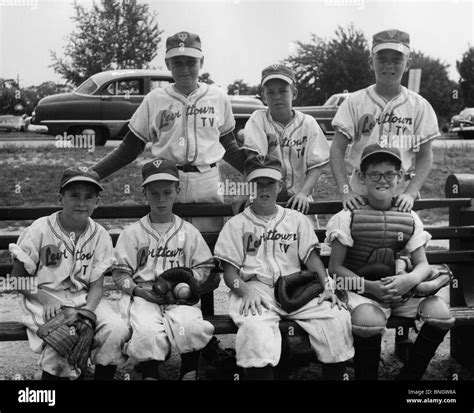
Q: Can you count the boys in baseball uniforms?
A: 7